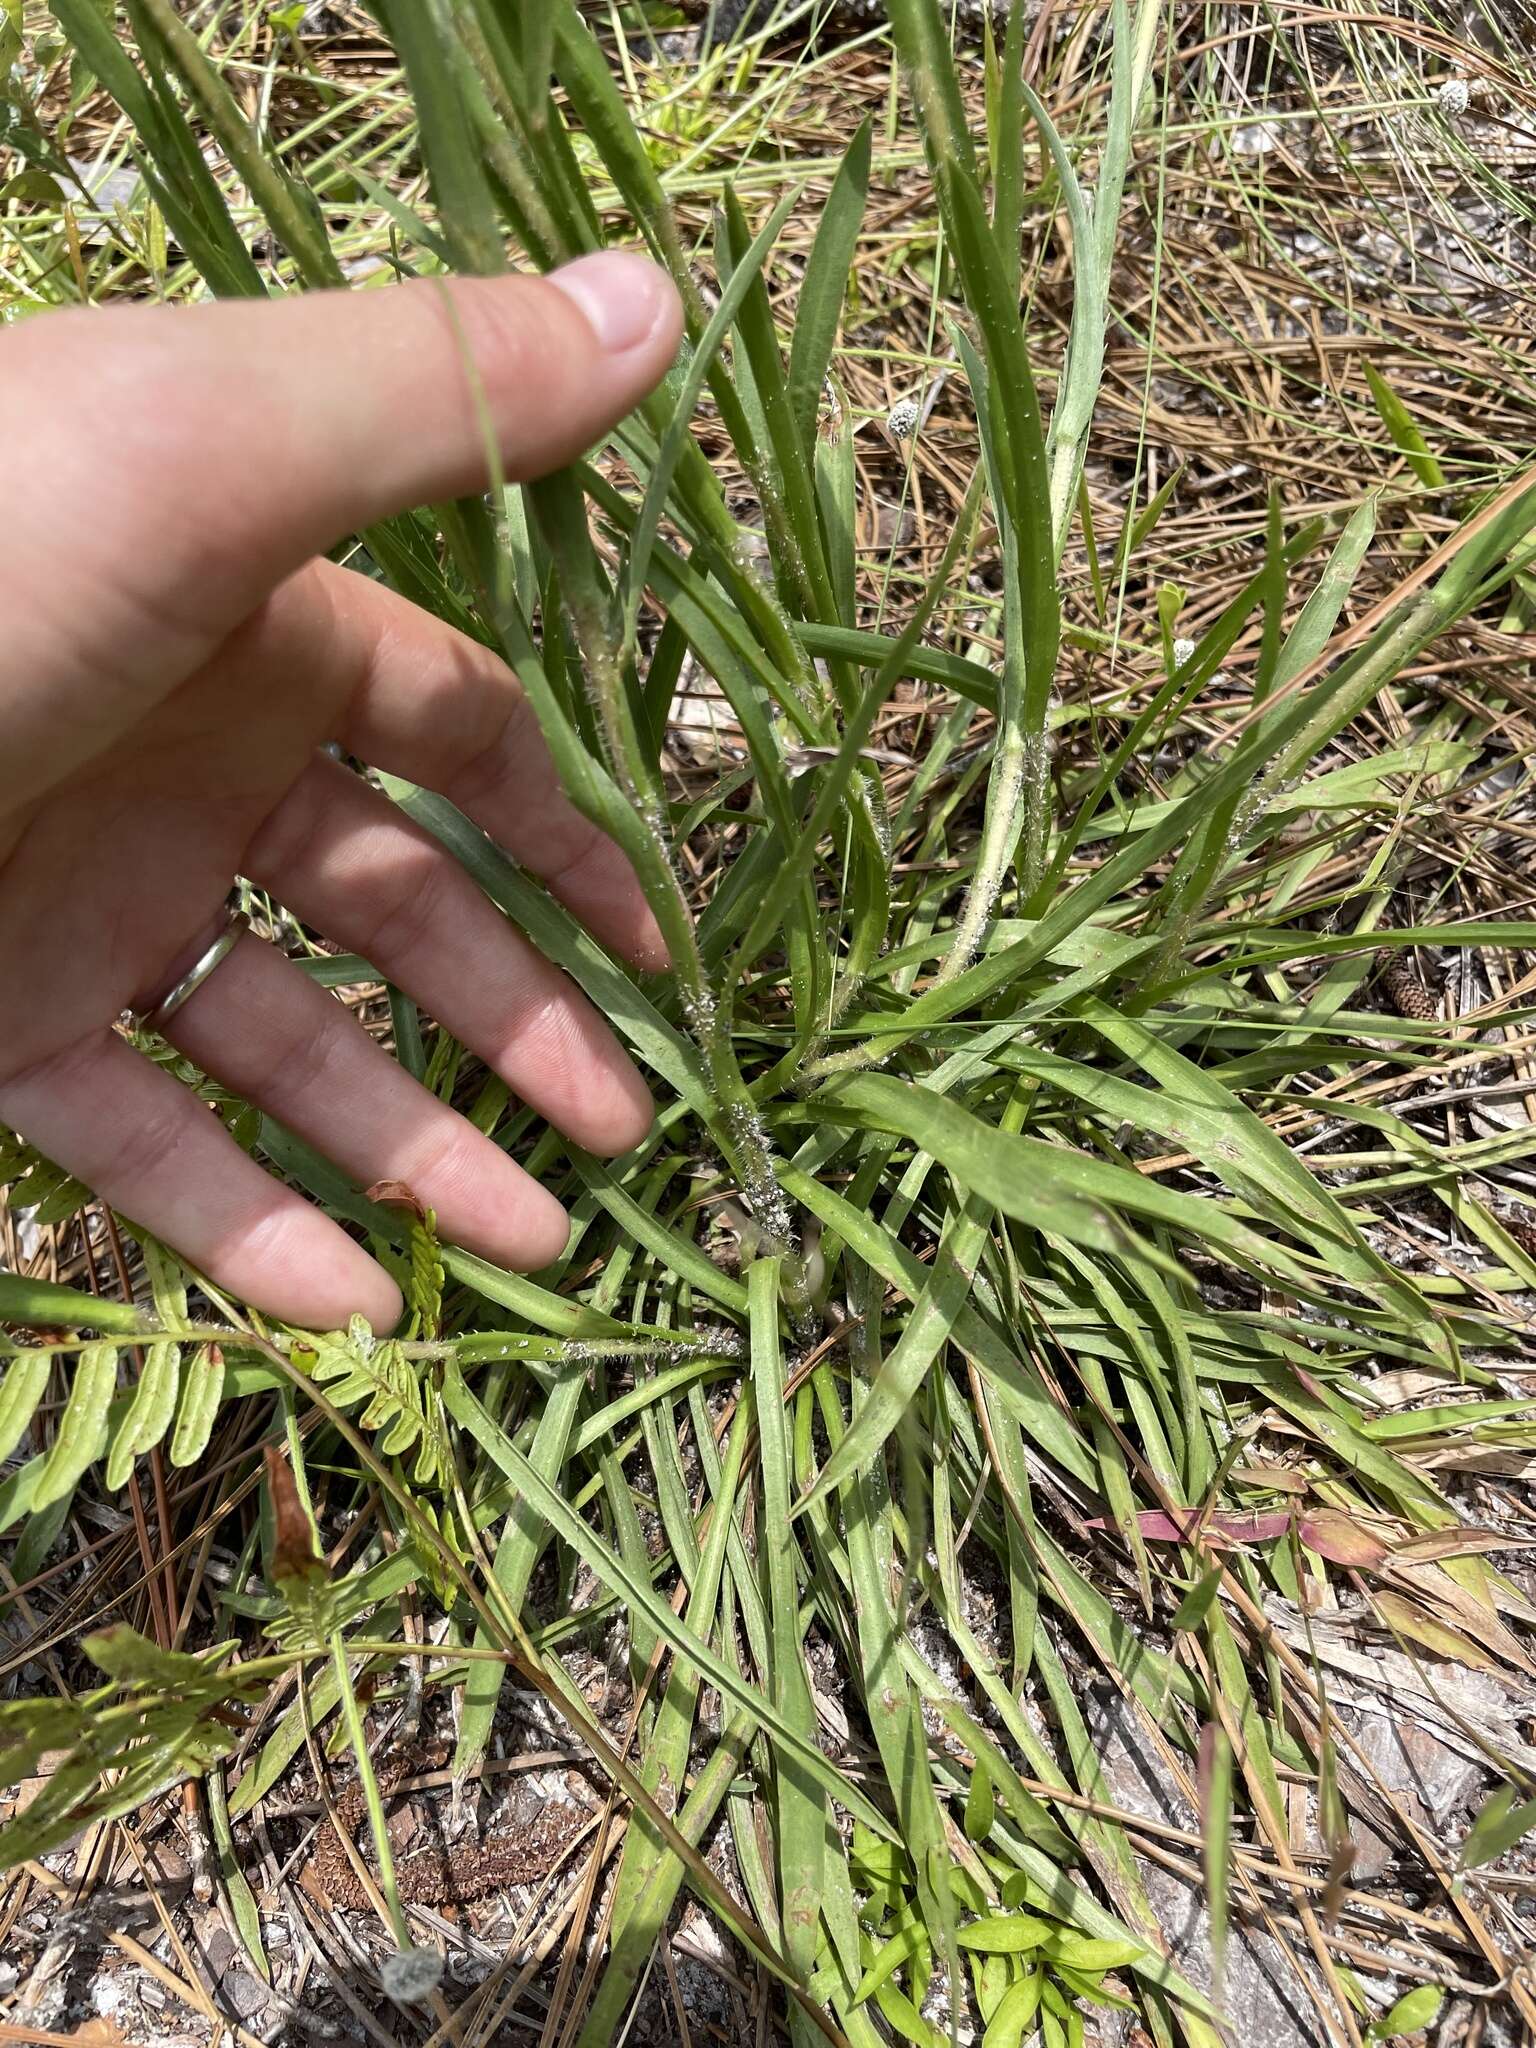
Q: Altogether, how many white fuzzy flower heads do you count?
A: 4